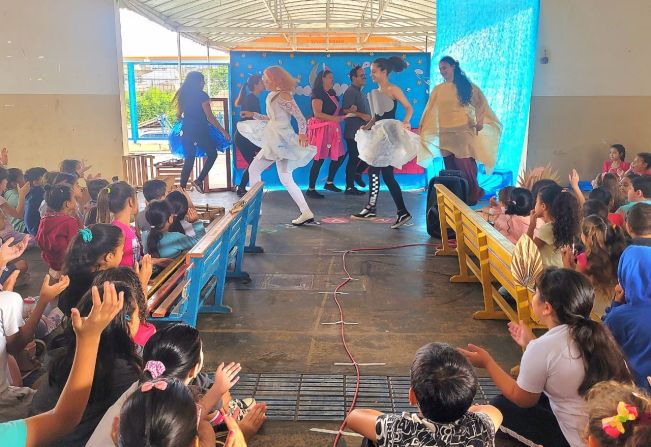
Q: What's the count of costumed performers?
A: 7